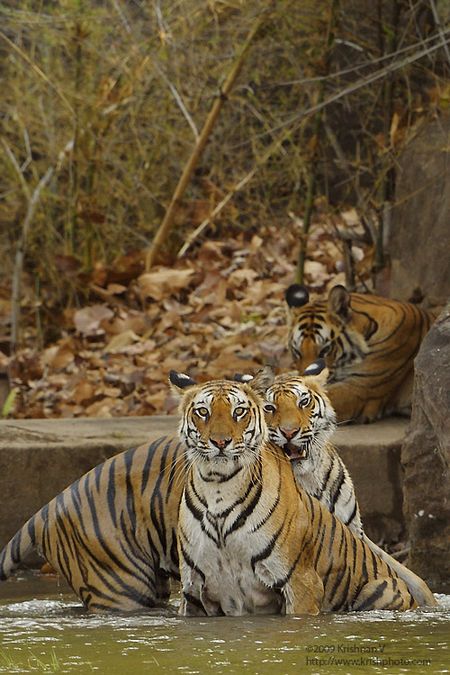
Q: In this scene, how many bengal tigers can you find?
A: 3